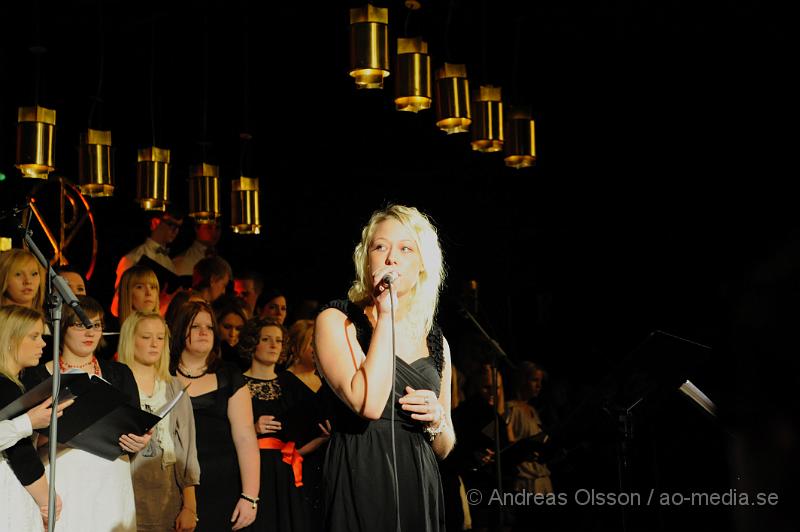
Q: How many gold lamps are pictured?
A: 10